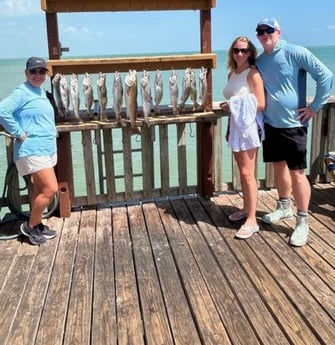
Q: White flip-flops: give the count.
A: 2